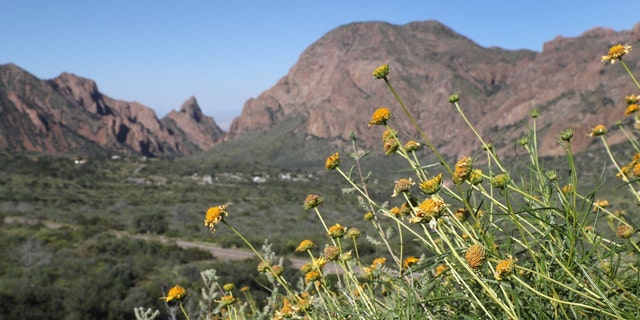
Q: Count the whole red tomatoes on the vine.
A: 0